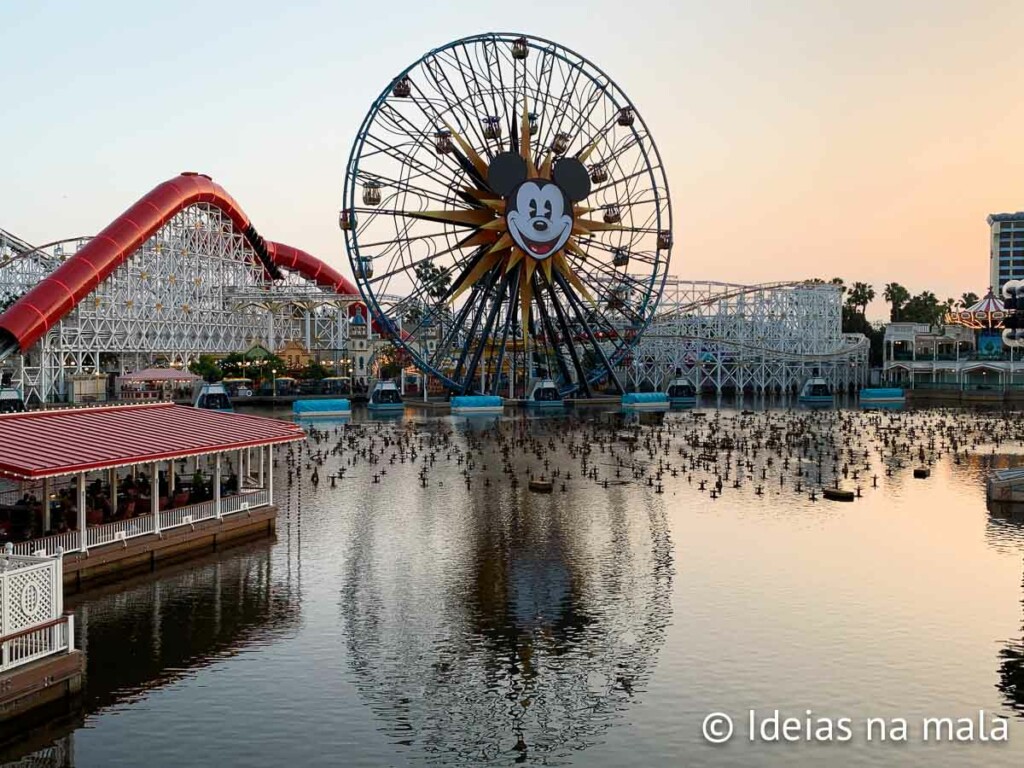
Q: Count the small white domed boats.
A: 6